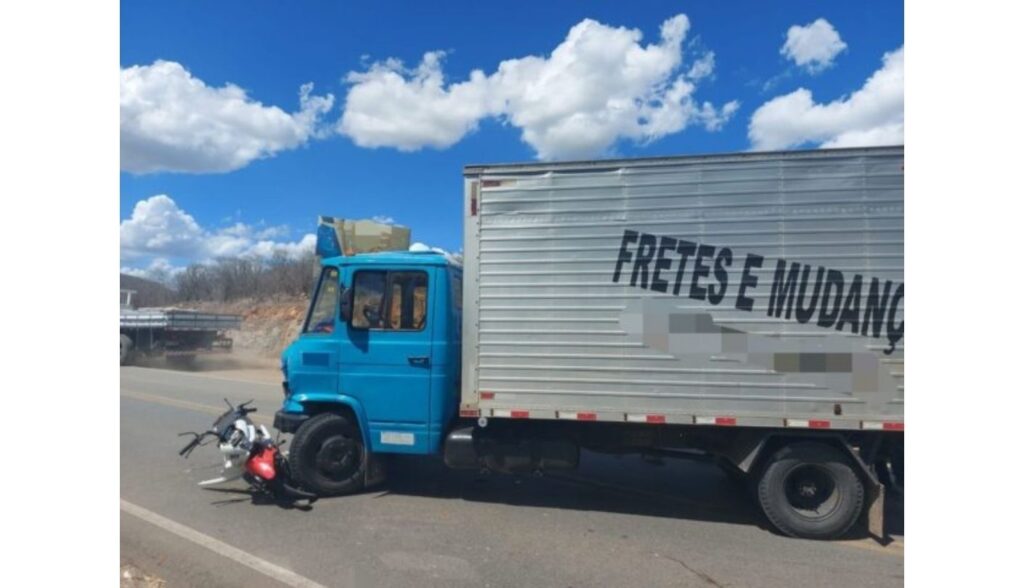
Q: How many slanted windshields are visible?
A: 1